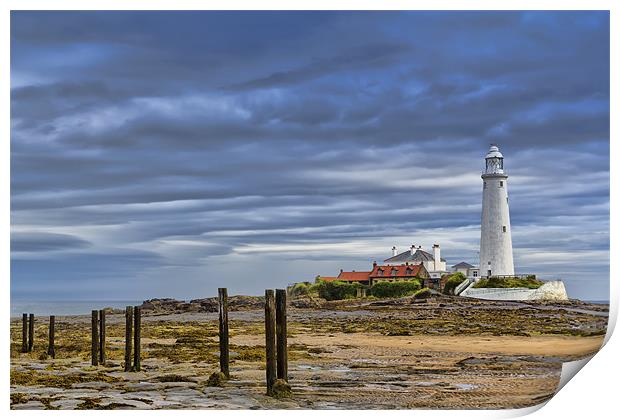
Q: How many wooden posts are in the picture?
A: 10